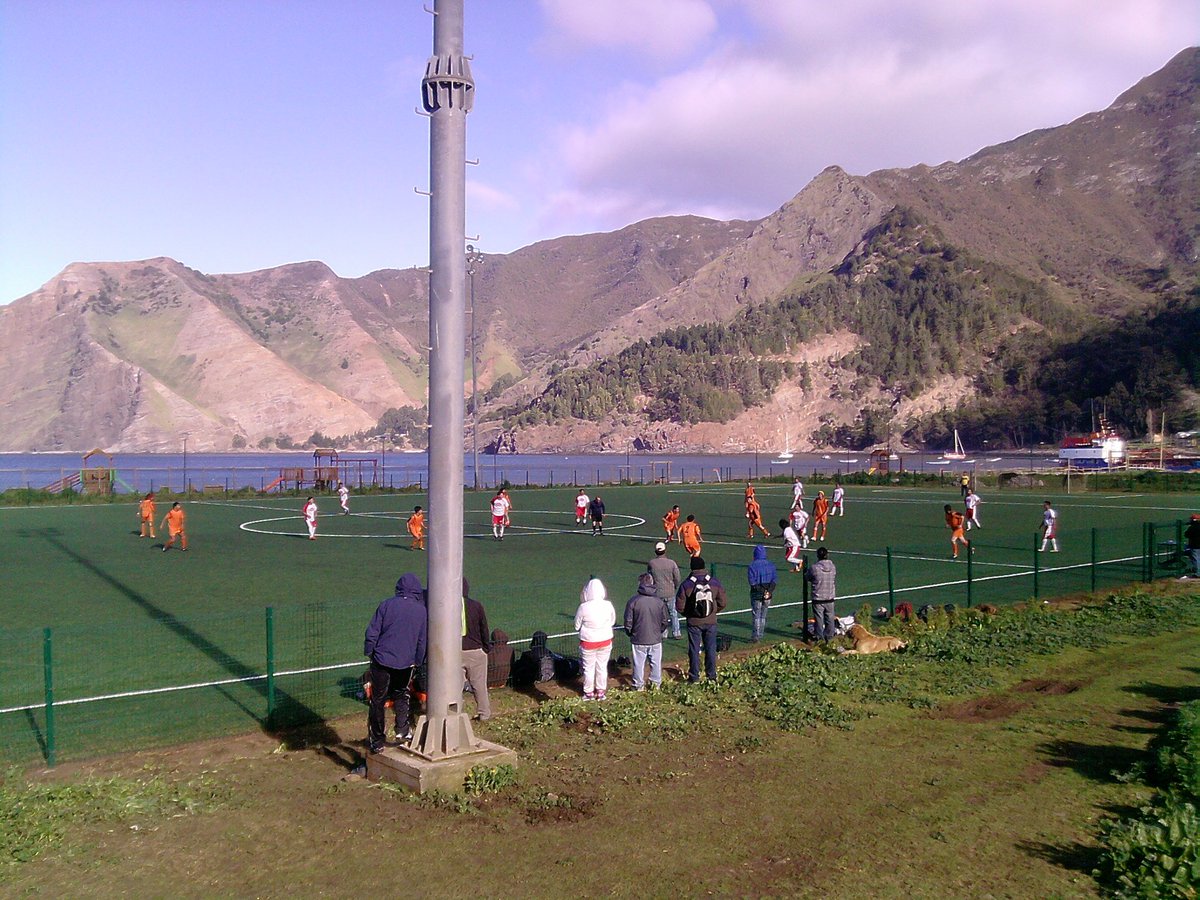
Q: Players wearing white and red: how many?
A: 10